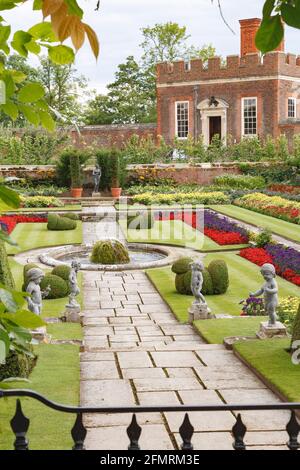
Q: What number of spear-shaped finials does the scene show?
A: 6